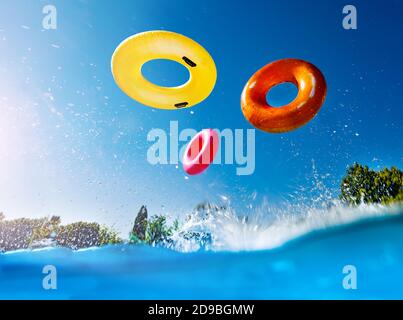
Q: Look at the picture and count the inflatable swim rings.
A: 3